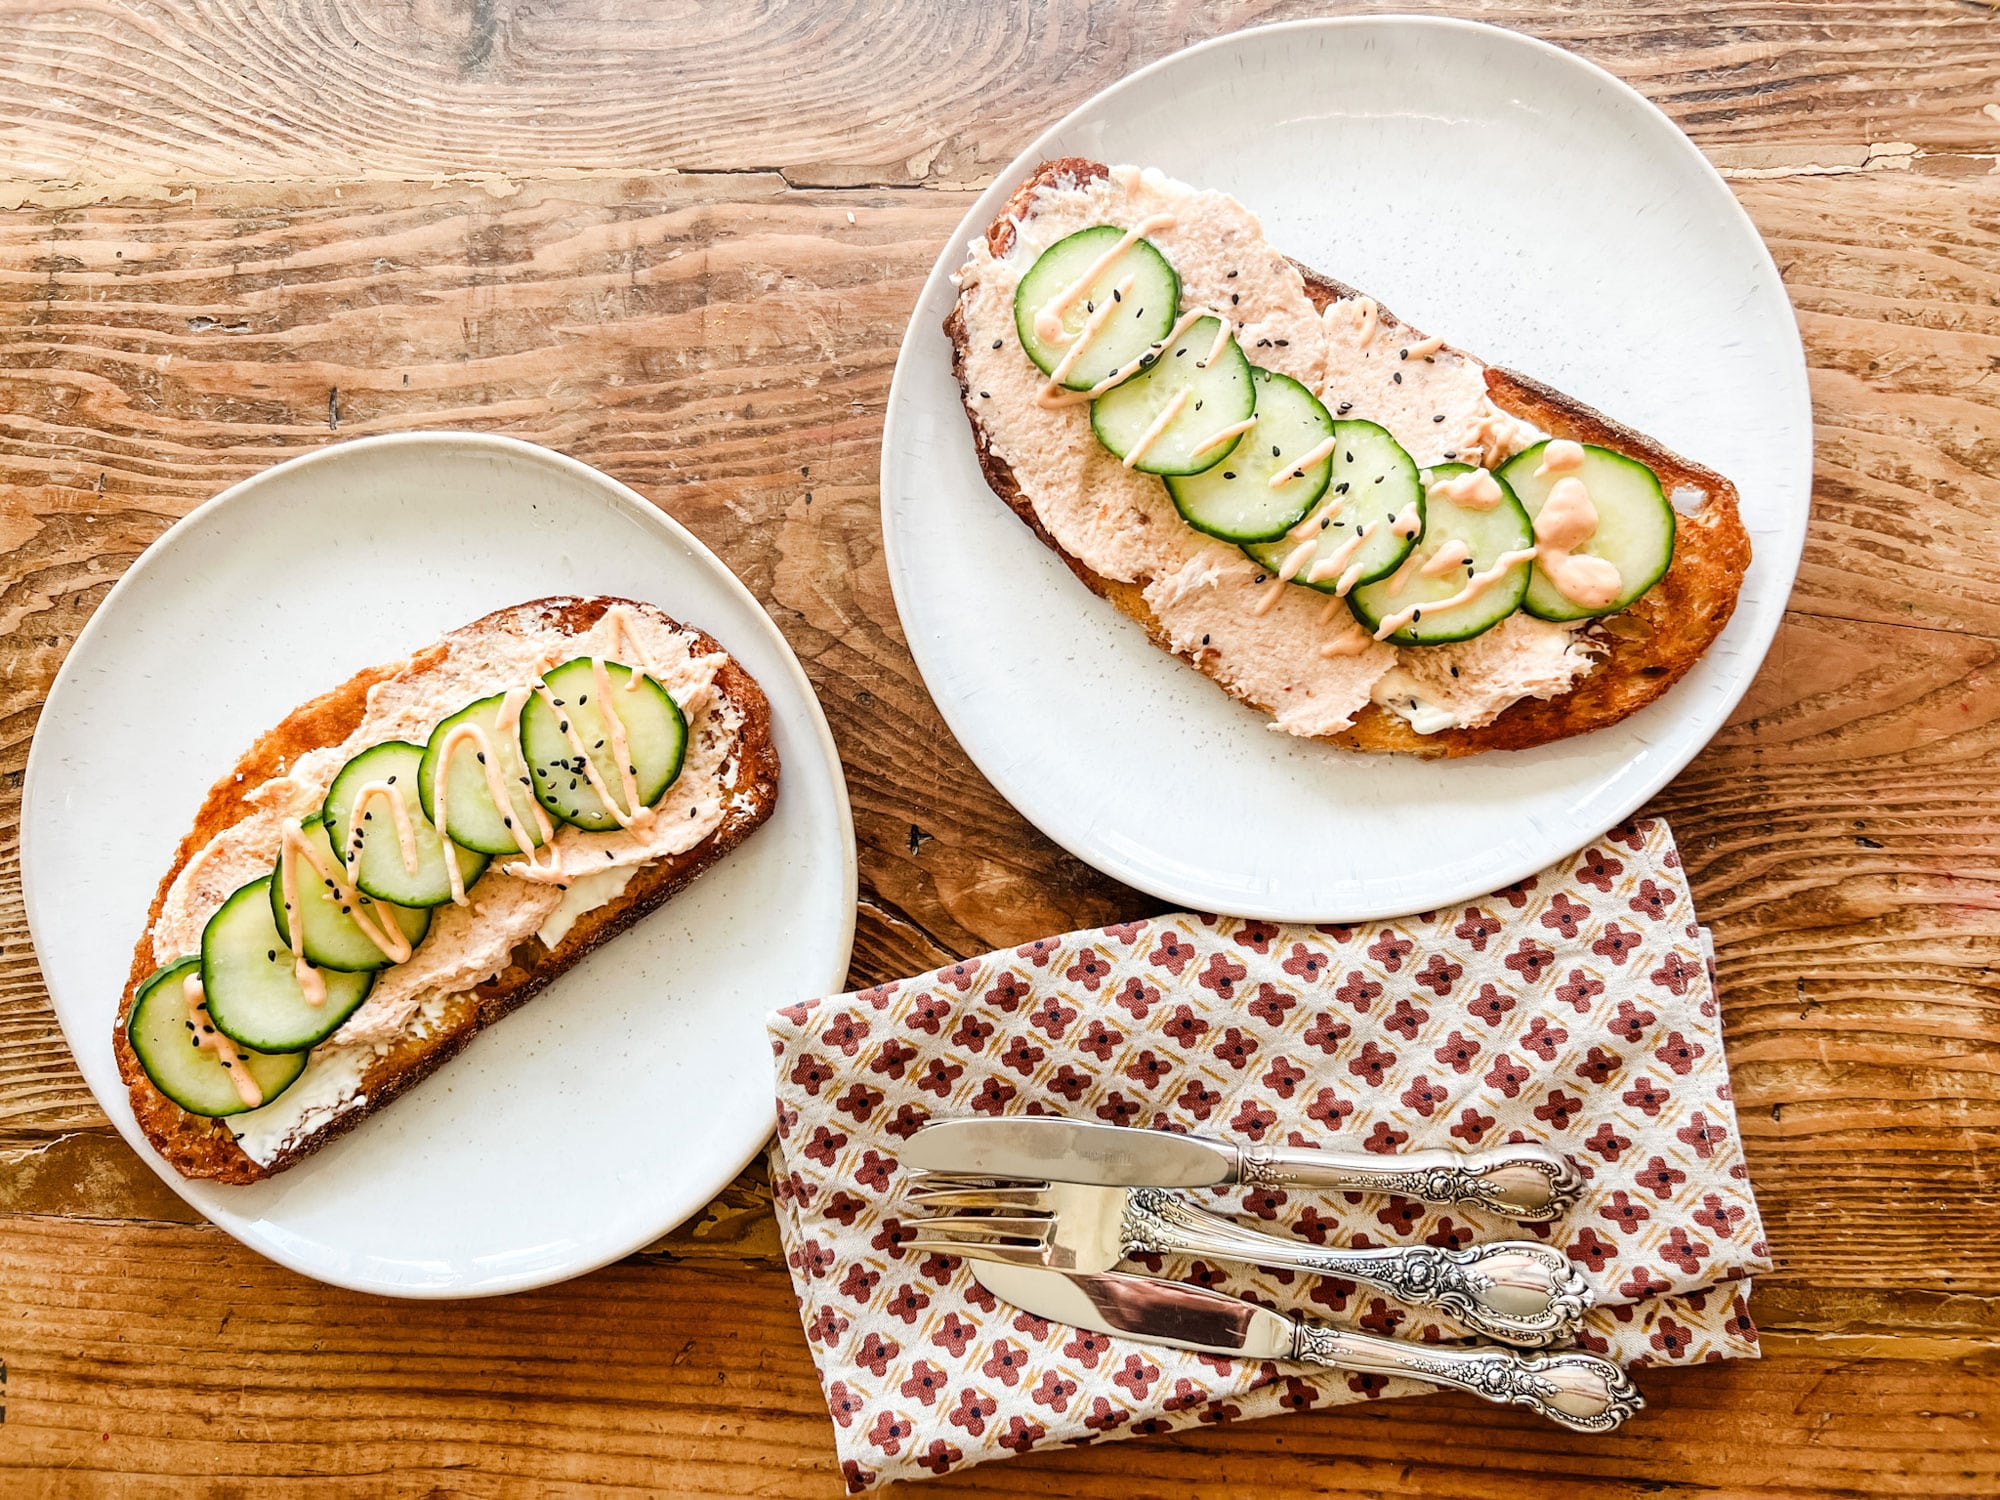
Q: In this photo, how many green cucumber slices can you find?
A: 12